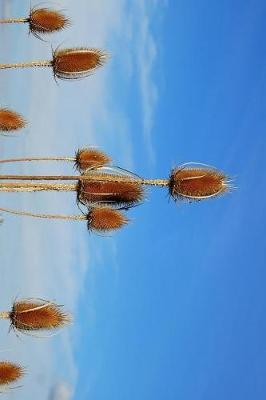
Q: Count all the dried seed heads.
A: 9